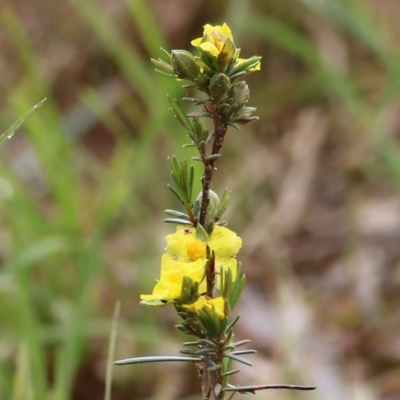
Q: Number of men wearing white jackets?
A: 0